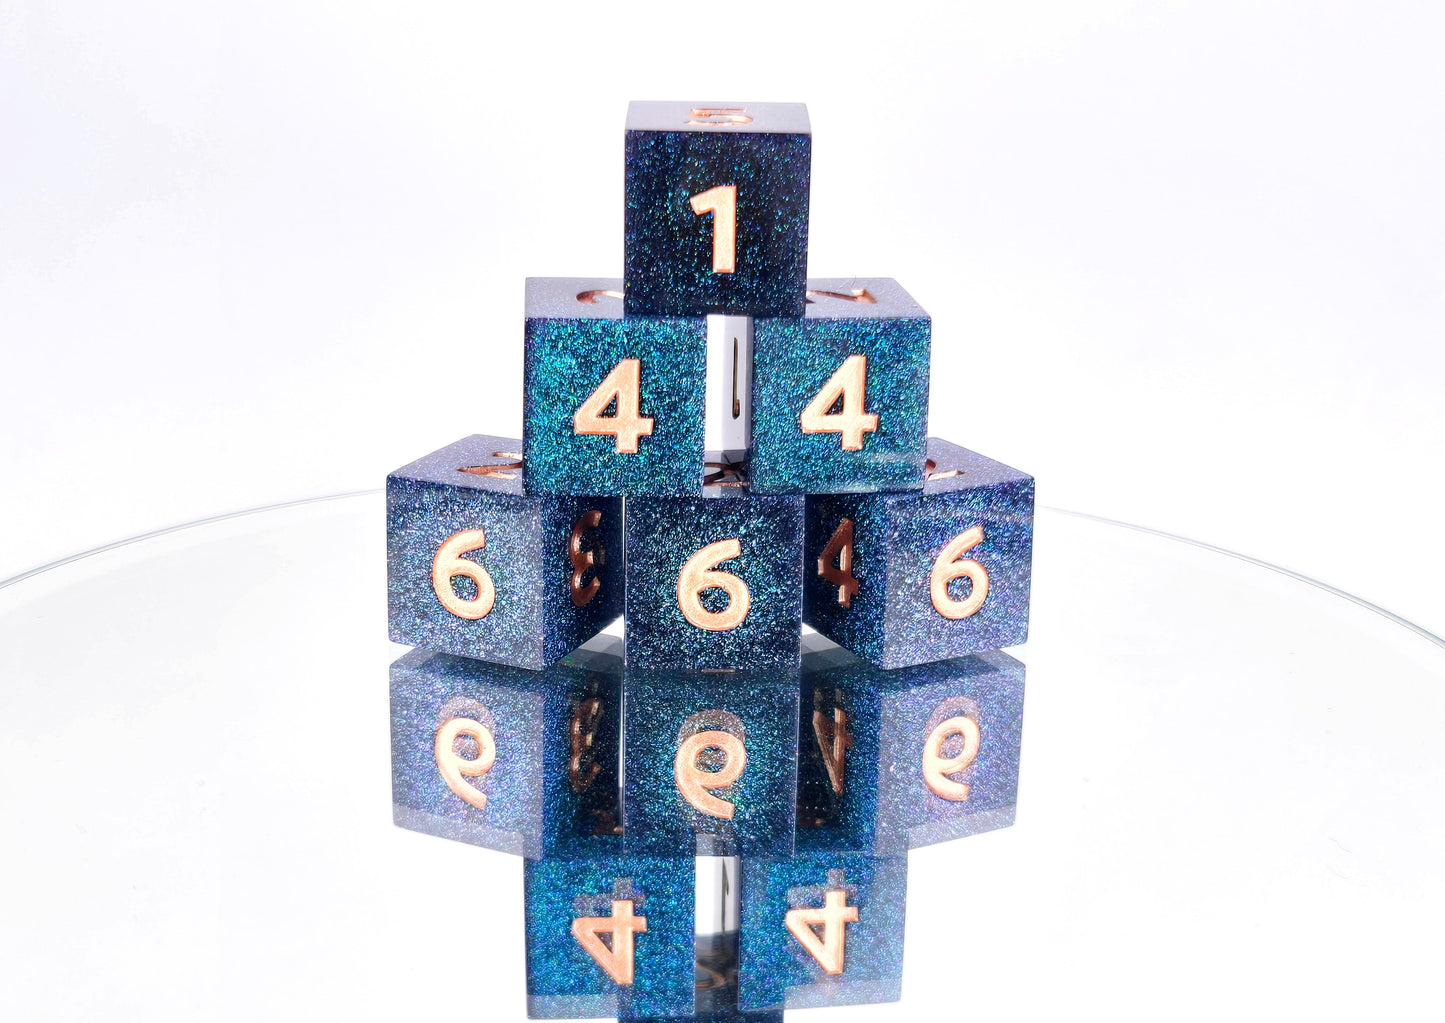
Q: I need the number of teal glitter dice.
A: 6